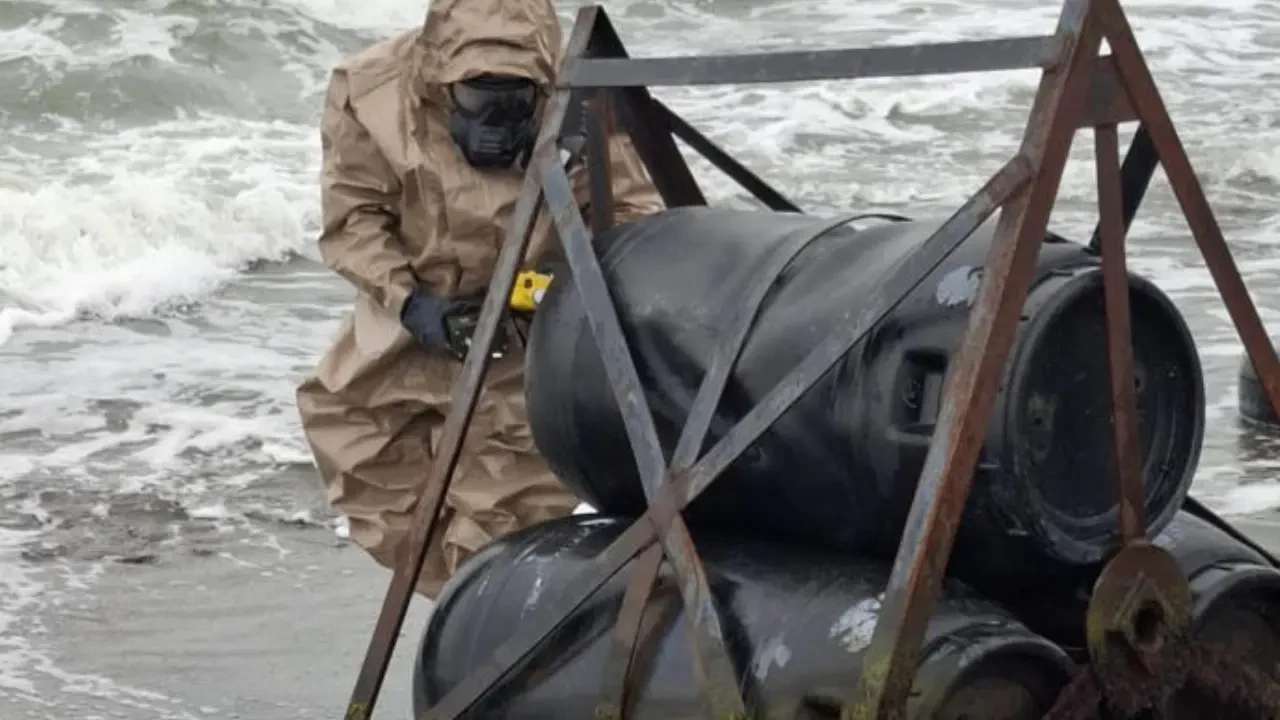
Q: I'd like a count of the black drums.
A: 3